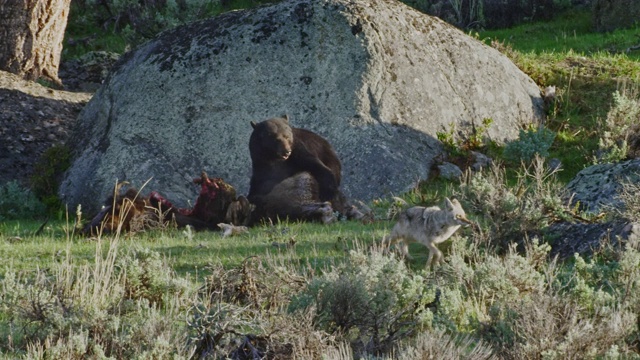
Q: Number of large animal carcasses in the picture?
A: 1